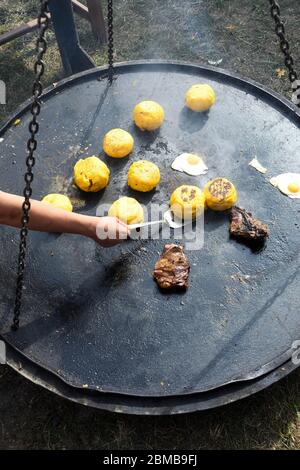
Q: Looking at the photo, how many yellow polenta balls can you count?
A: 9